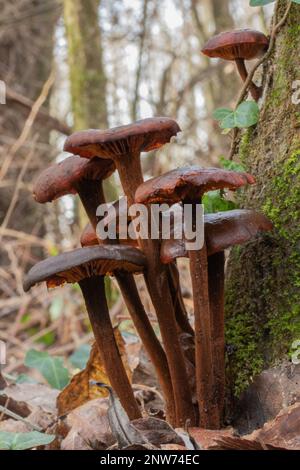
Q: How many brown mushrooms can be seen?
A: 7